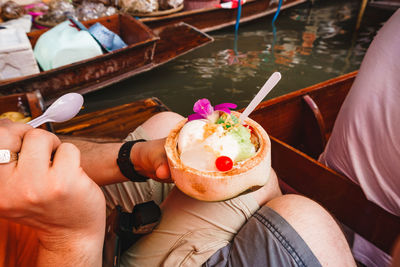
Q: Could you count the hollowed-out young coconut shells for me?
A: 1